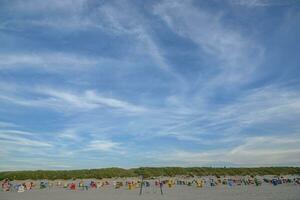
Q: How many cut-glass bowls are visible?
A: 0